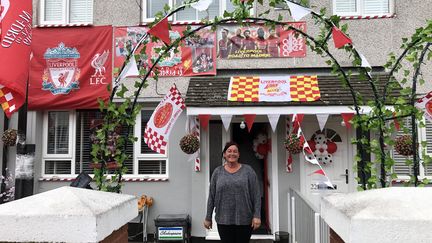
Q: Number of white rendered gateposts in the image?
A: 2